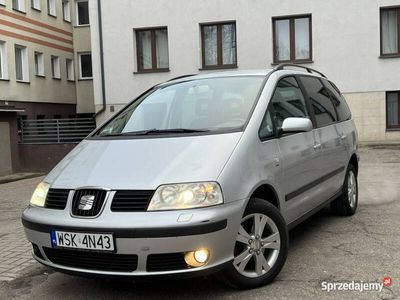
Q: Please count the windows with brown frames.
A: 5